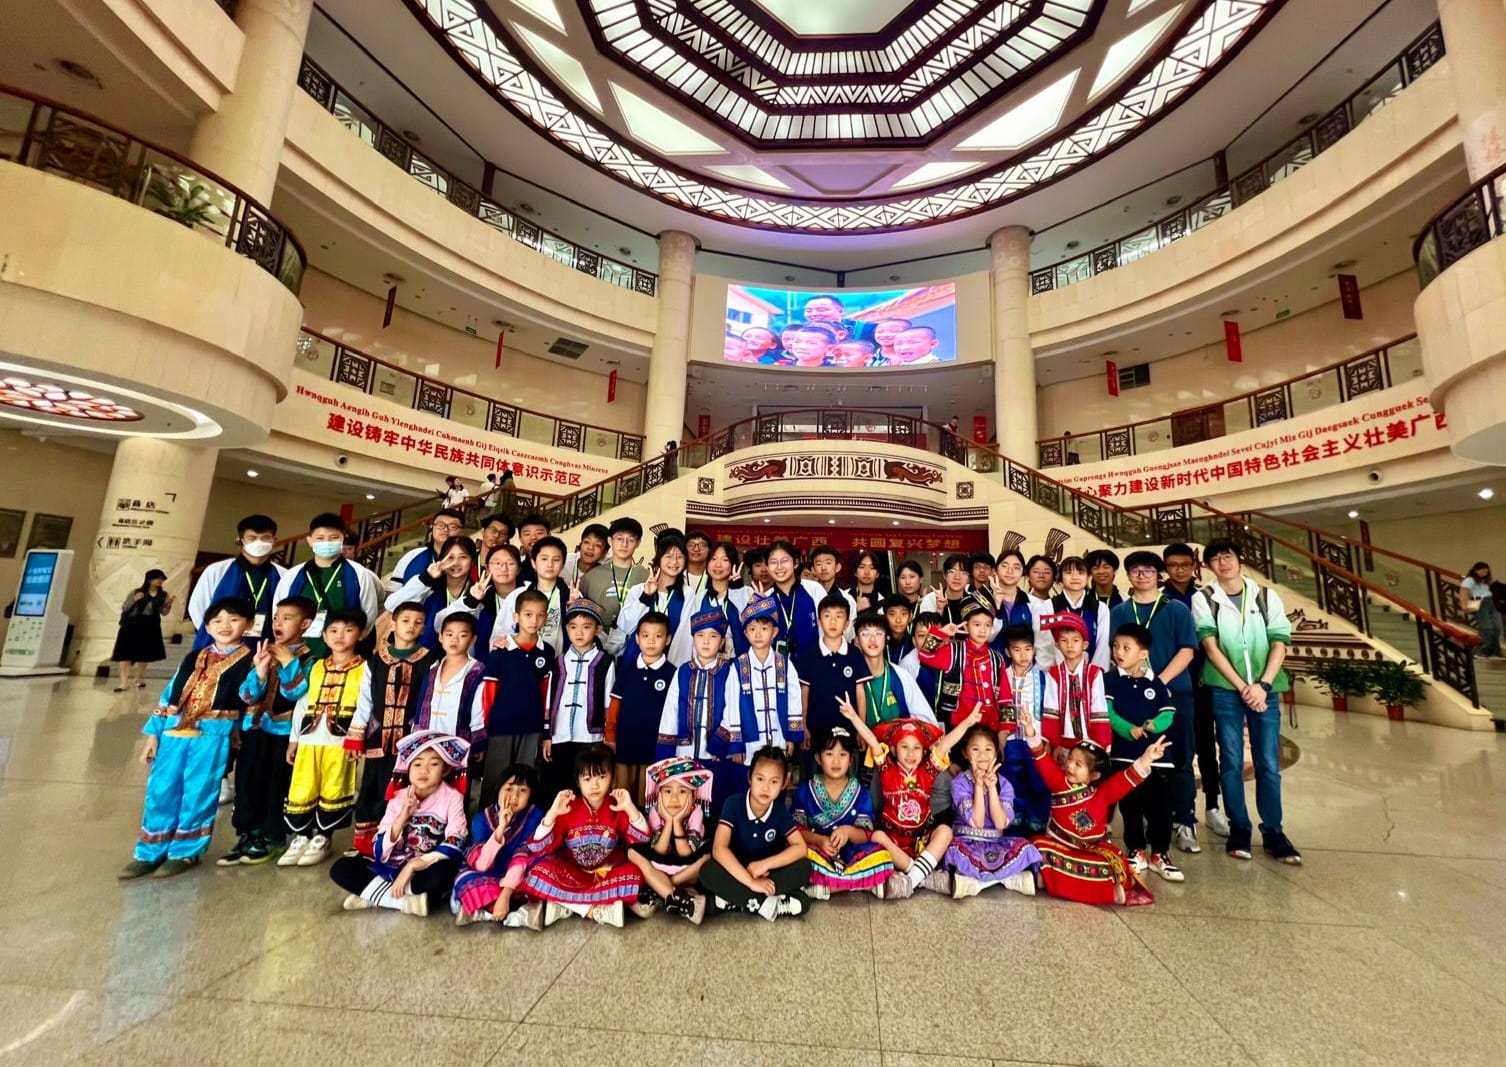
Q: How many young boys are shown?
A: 15